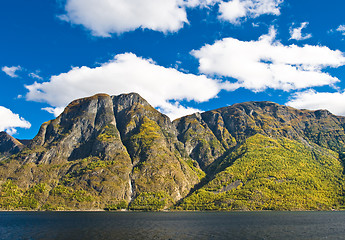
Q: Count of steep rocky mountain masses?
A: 2